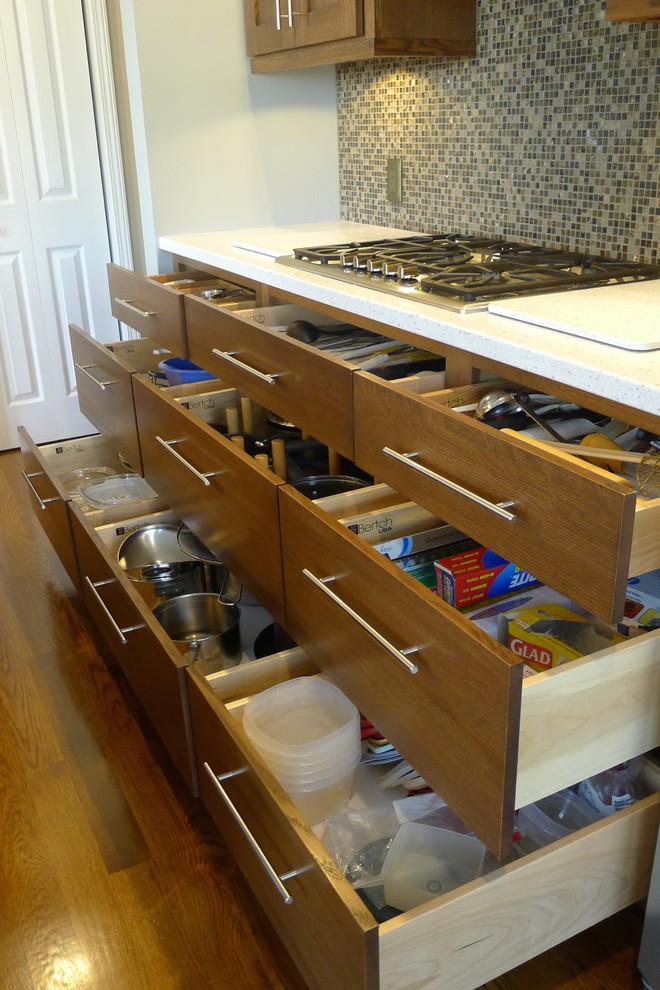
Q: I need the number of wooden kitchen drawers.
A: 9